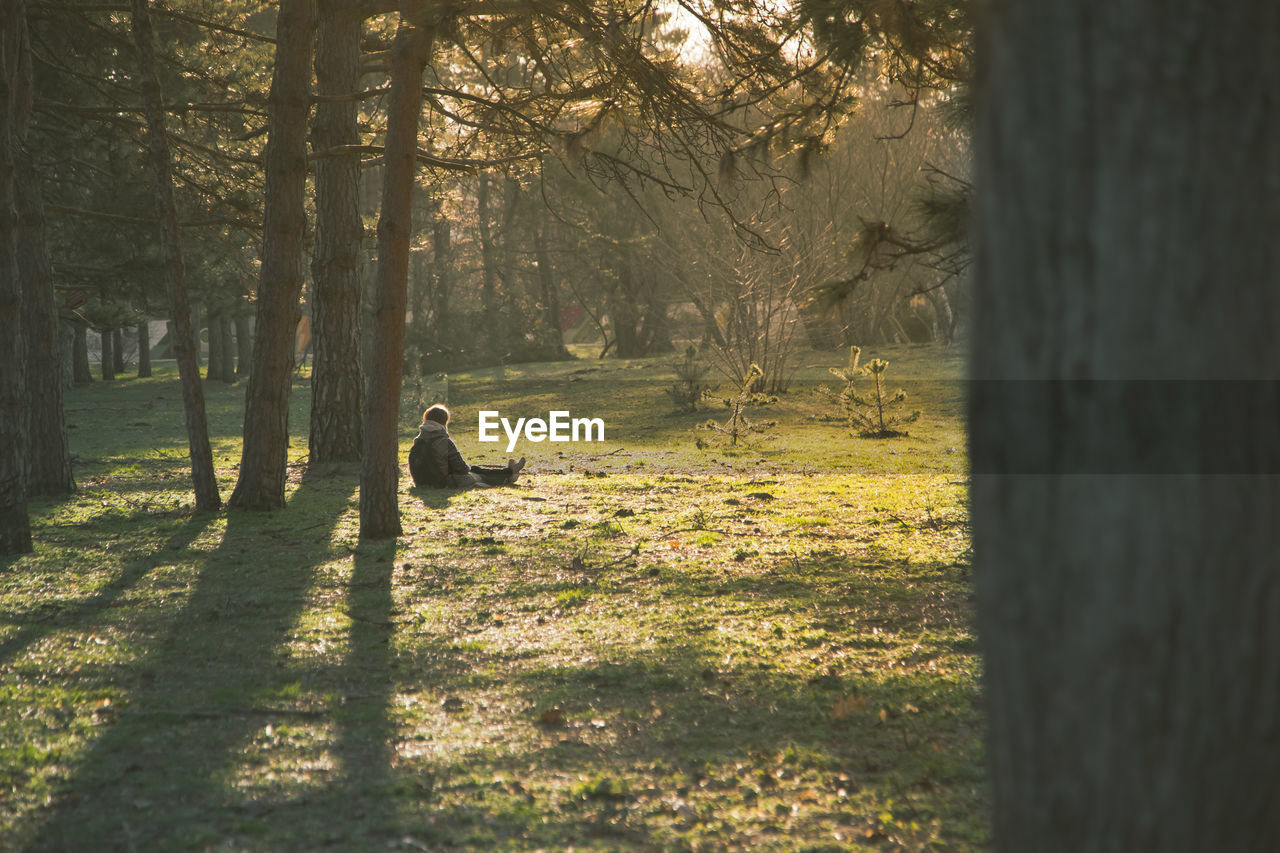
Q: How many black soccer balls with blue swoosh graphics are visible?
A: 0